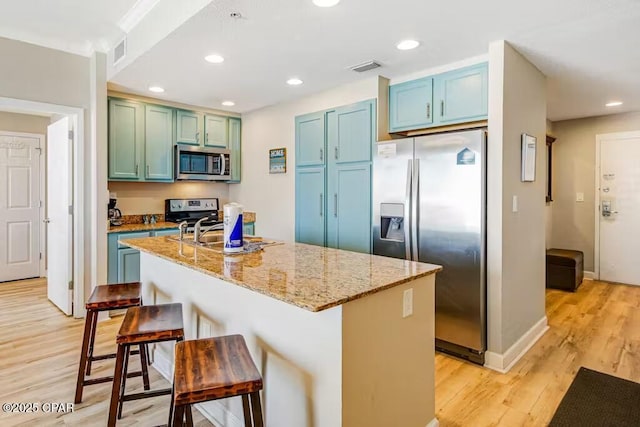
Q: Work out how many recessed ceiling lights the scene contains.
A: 7